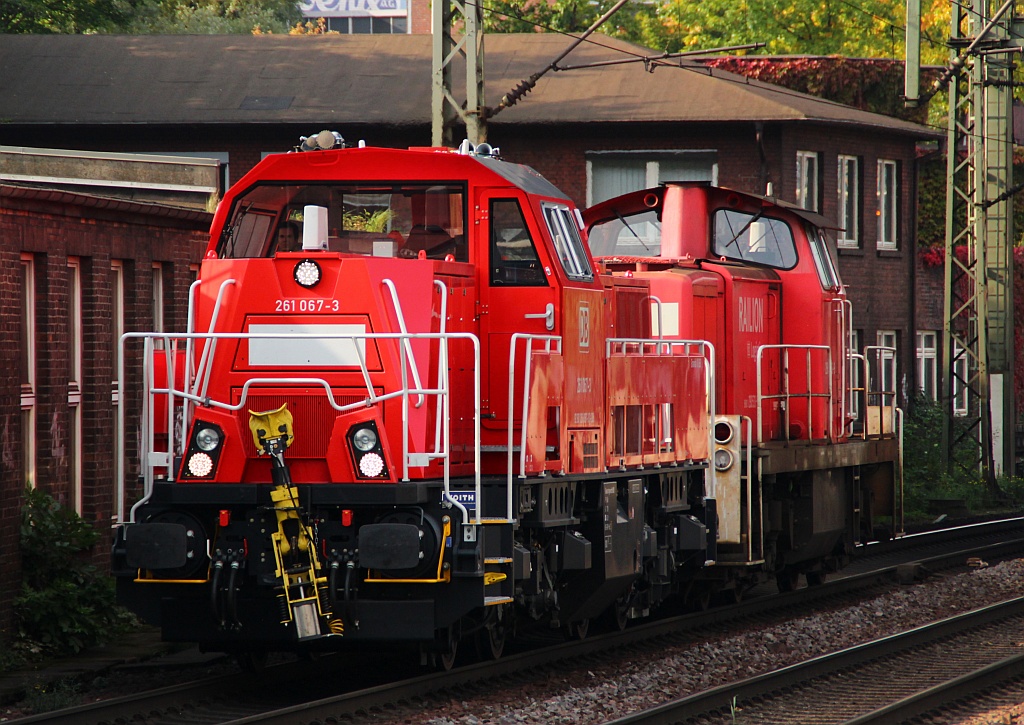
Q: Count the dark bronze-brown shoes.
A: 0